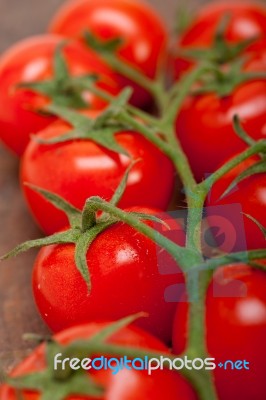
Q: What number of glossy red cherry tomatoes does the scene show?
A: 9